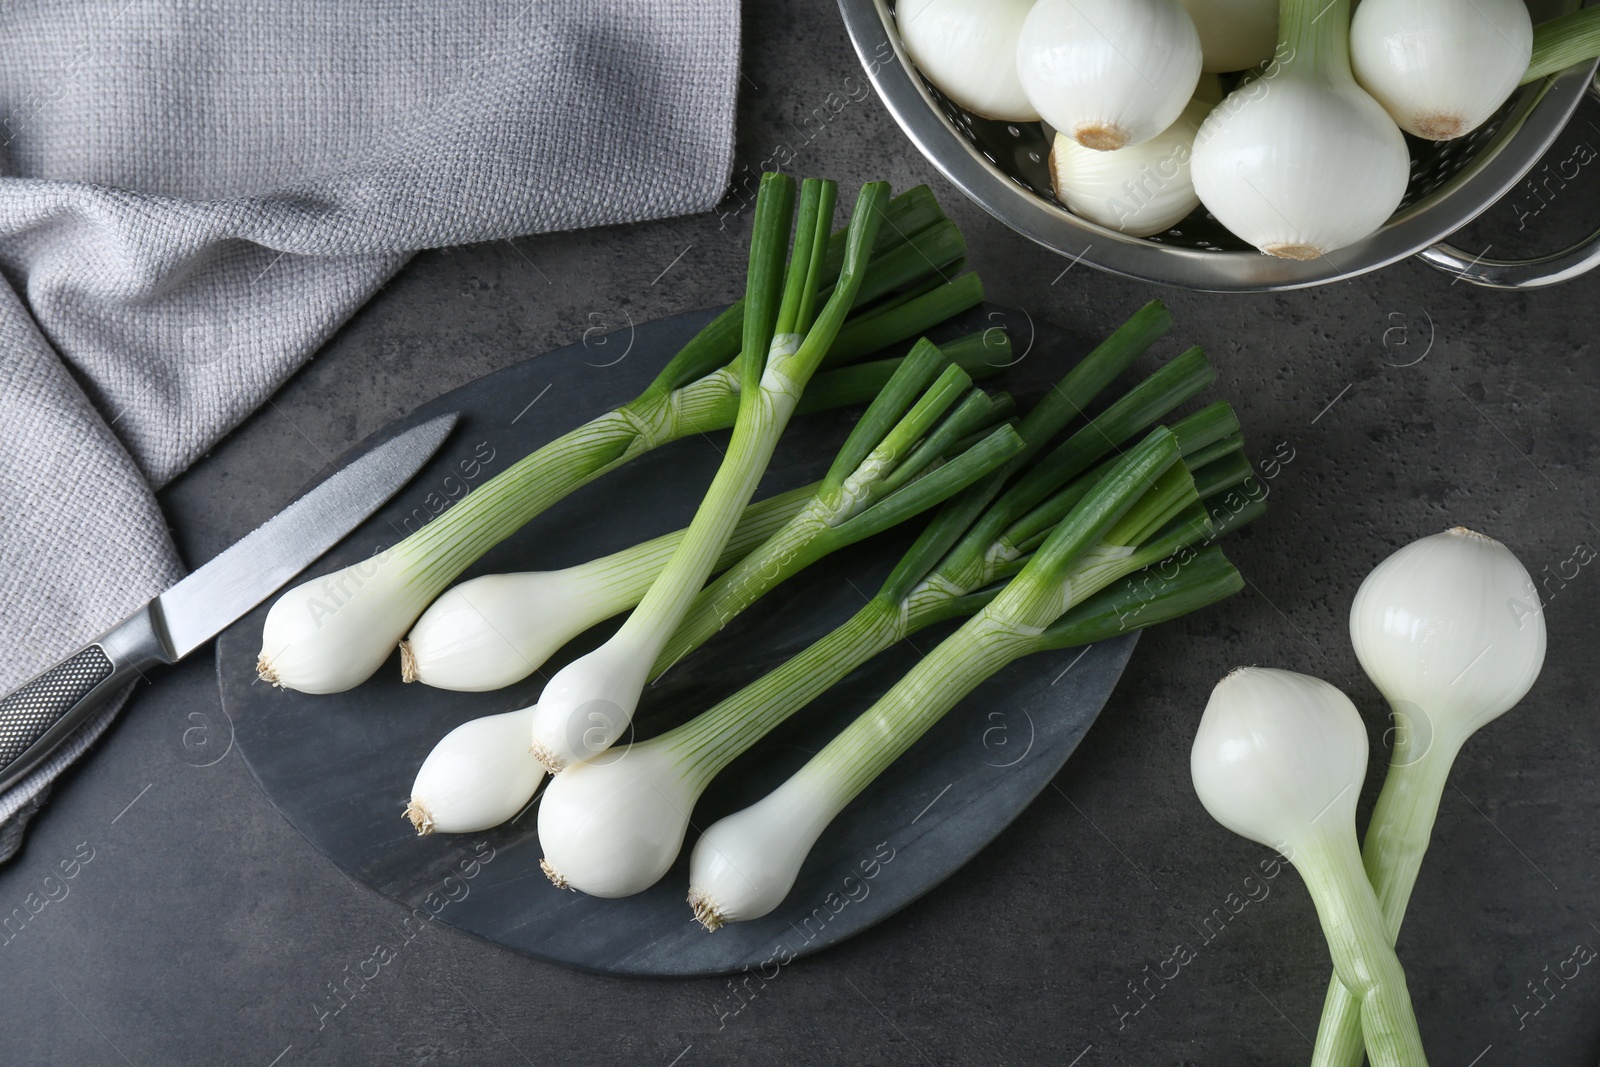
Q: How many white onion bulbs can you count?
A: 14